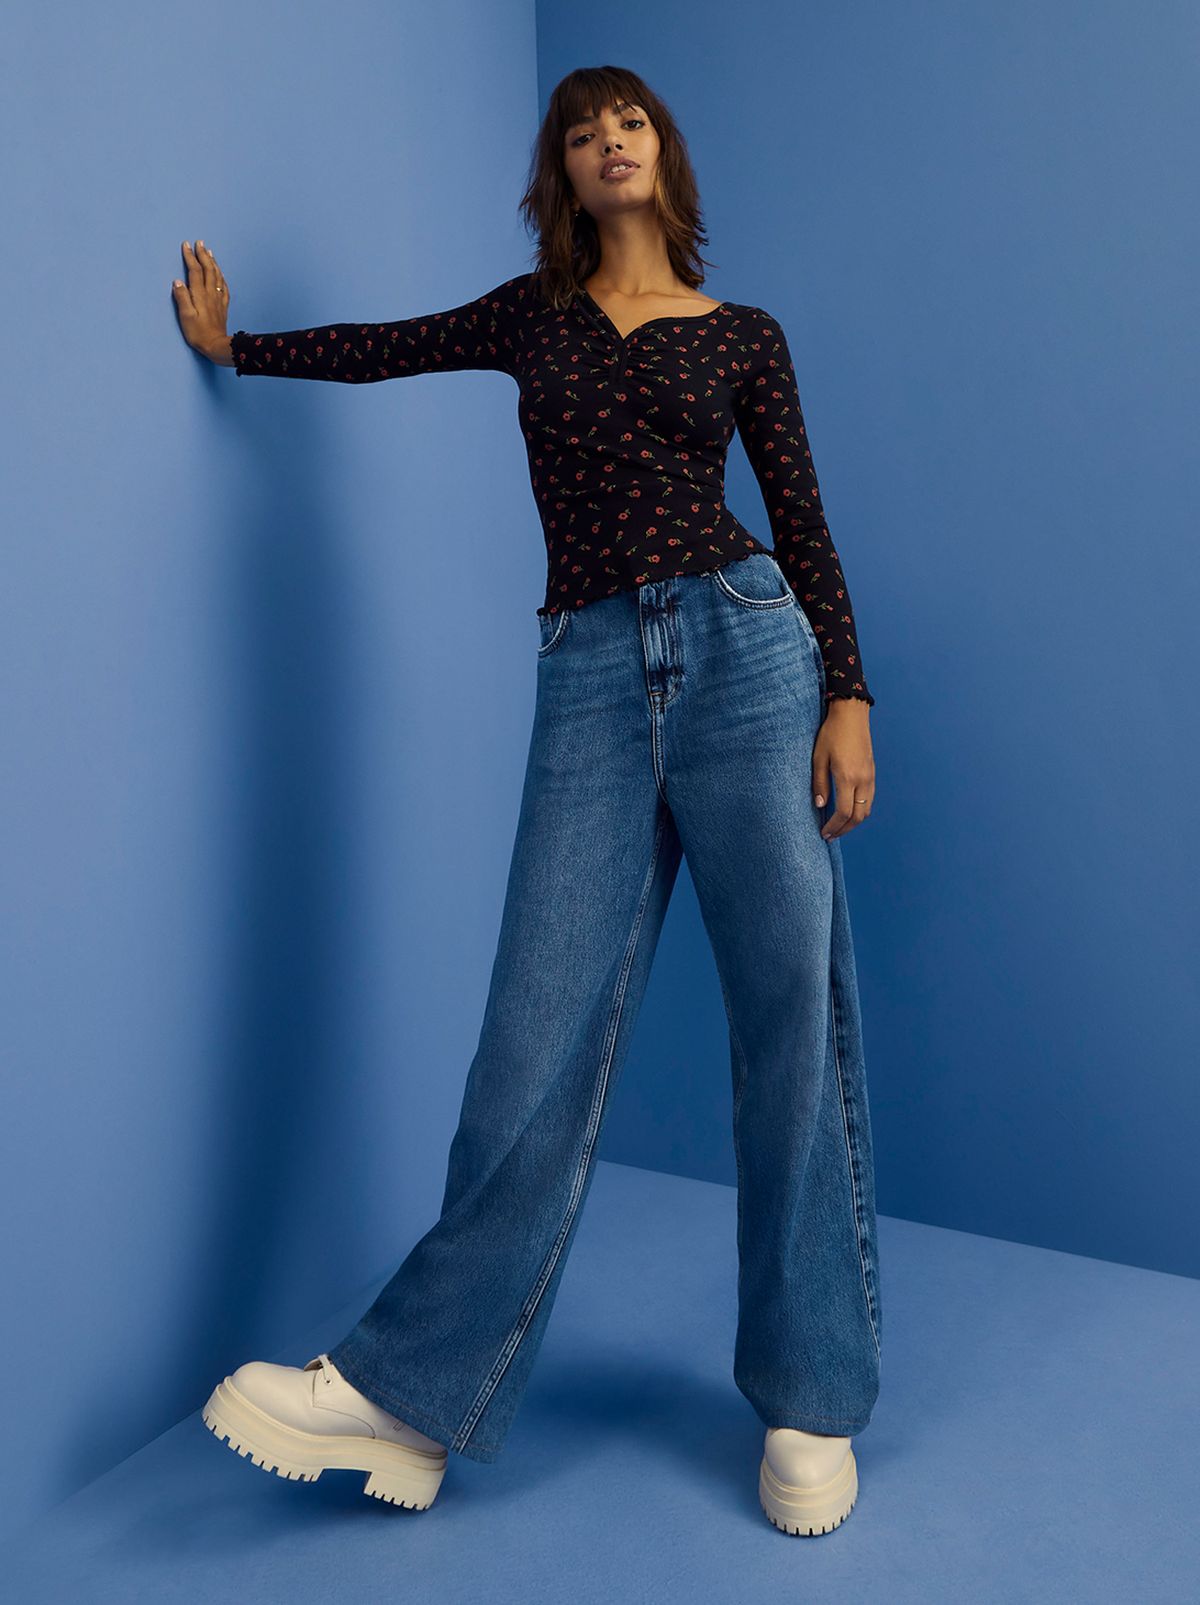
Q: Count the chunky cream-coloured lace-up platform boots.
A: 2